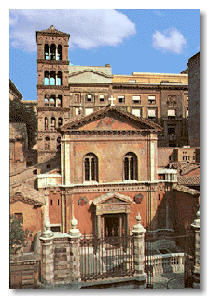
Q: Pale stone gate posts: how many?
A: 4